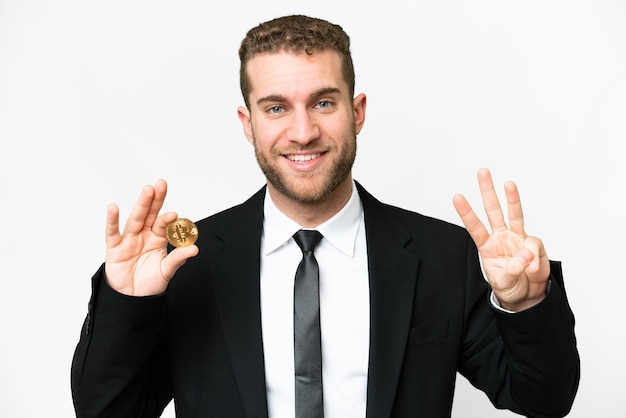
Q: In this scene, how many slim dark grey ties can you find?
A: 1